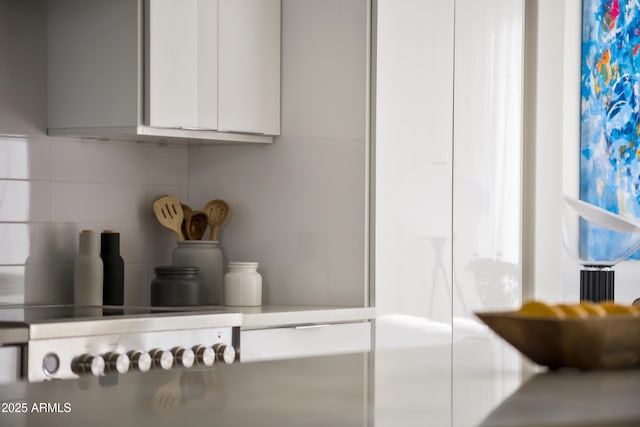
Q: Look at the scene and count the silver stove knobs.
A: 7